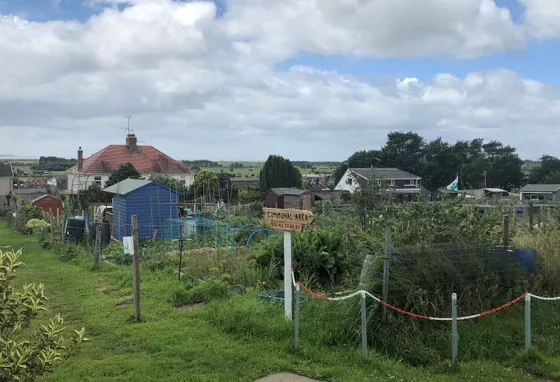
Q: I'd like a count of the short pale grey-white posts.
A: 4